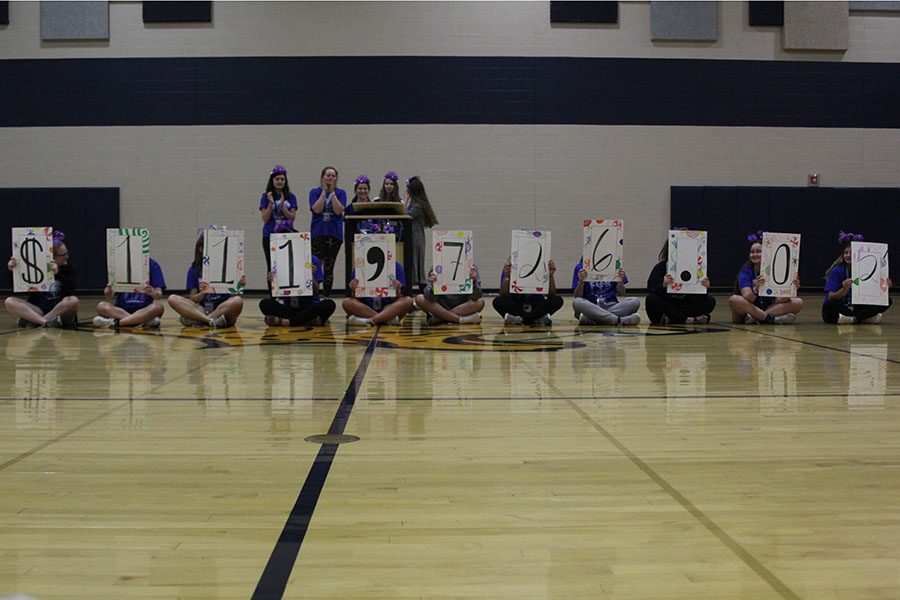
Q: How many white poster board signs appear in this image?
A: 11